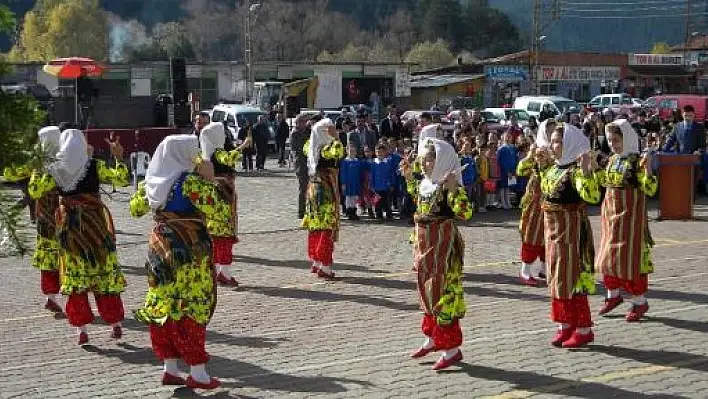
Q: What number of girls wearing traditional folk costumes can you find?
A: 10